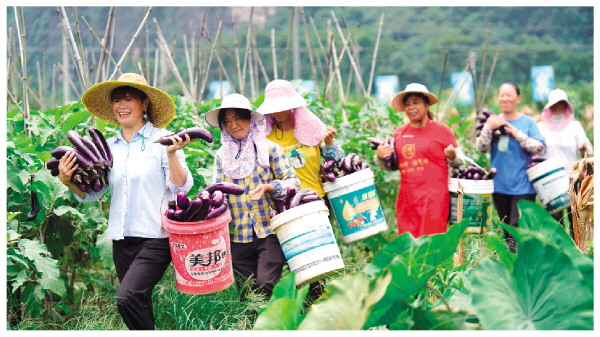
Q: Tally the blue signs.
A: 5